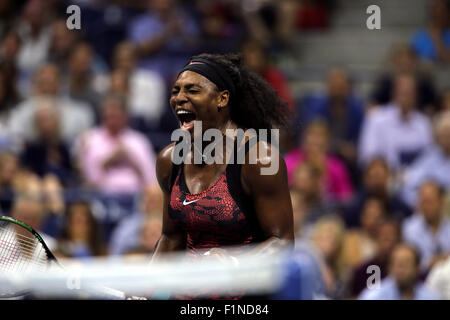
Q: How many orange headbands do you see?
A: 0